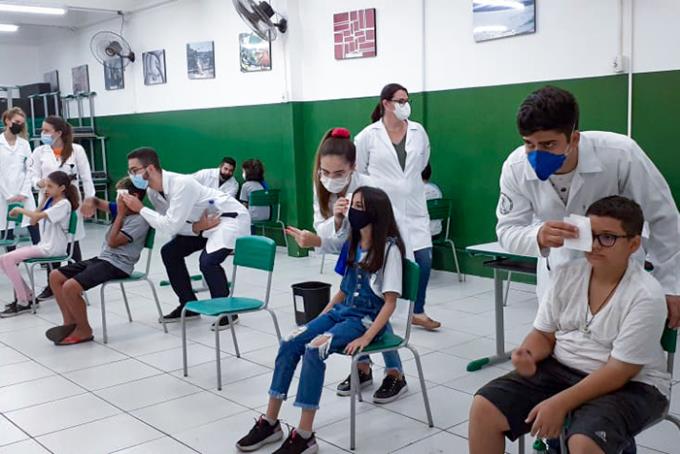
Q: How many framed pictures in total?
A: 8